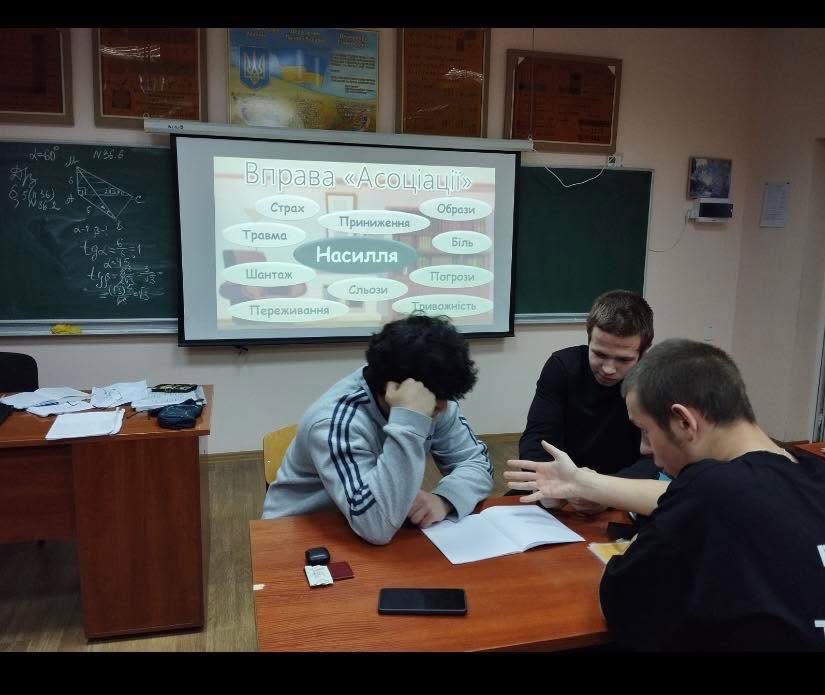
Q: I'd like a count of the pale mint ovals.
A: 10